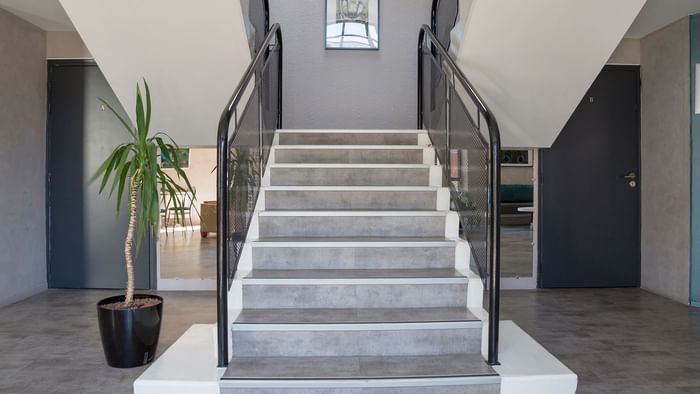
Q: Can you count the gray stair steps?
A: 9